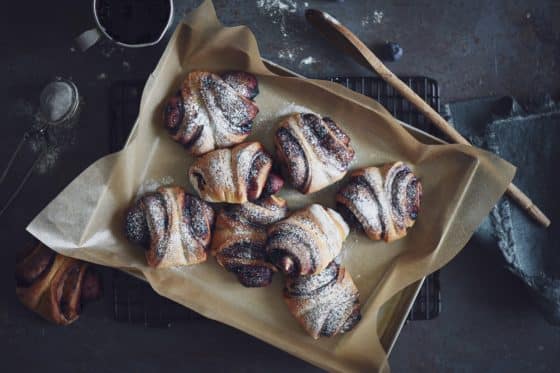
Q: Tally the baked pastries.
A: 9